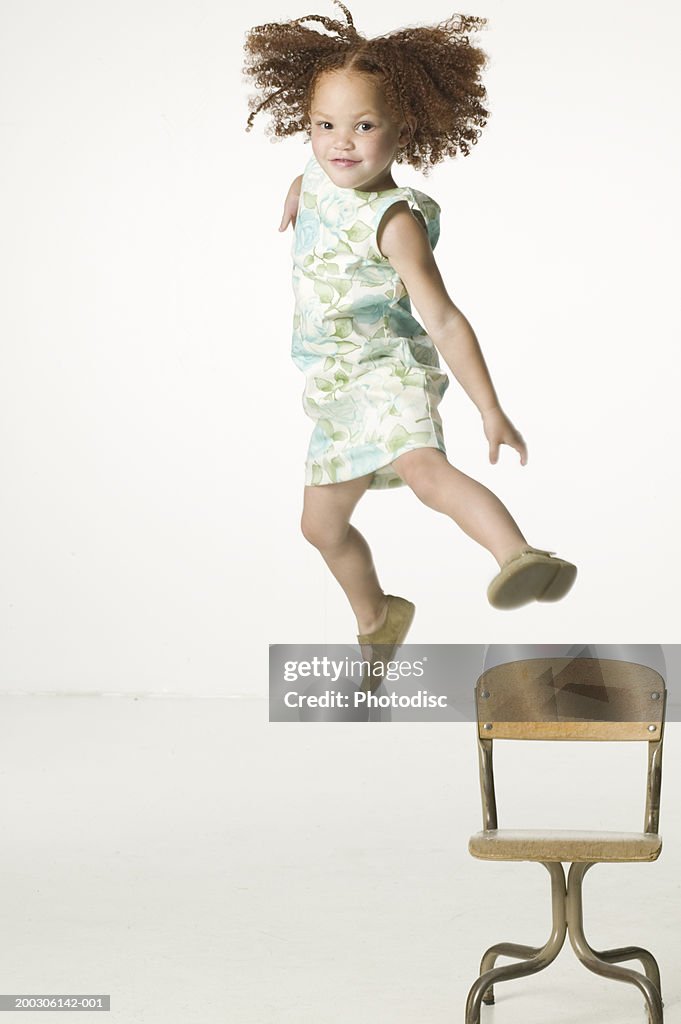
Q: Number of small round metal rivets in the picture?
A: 4